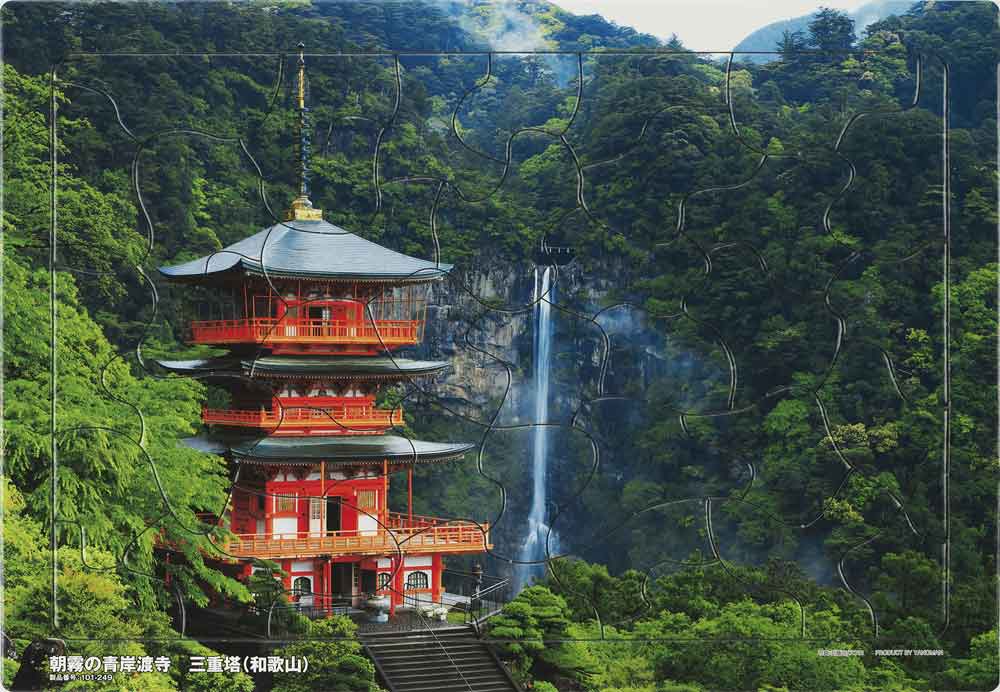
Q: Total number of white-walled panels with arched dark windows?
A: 3